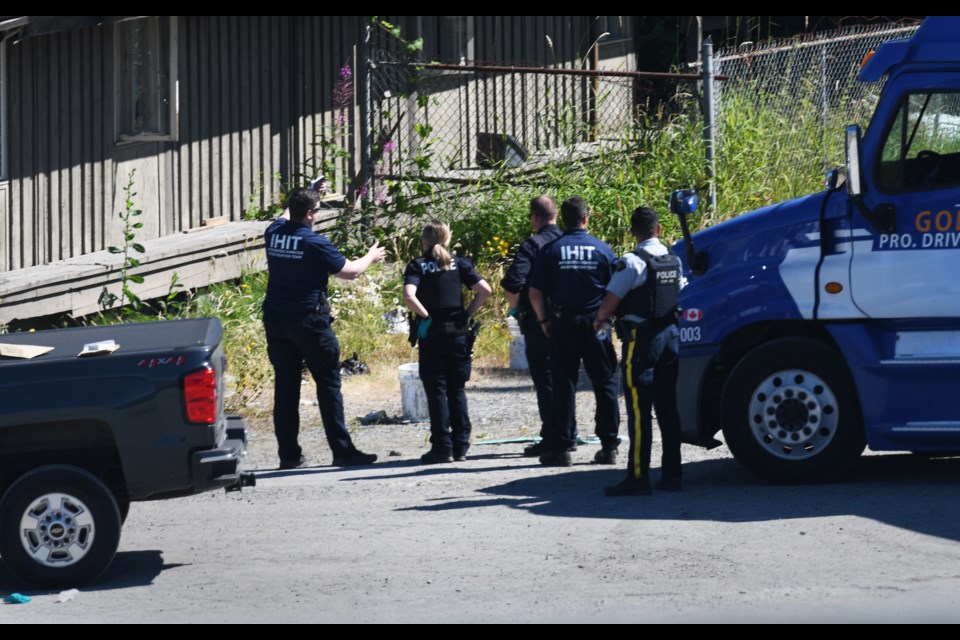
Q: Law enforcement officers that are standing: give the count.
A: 5